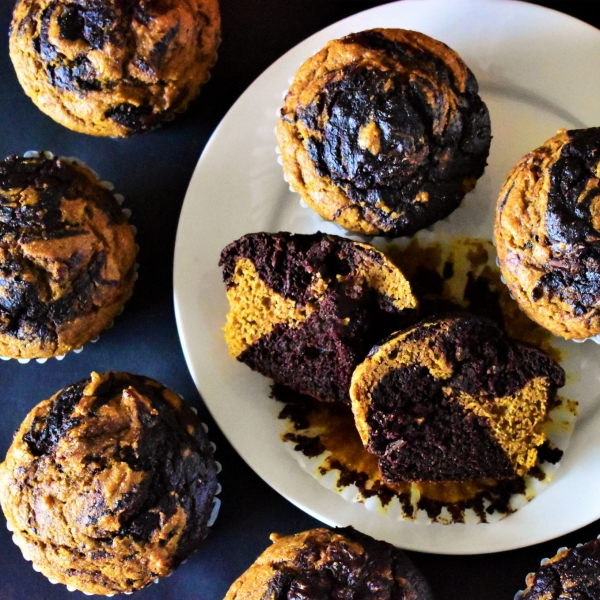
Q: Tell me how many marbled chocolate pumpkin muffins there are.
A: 8